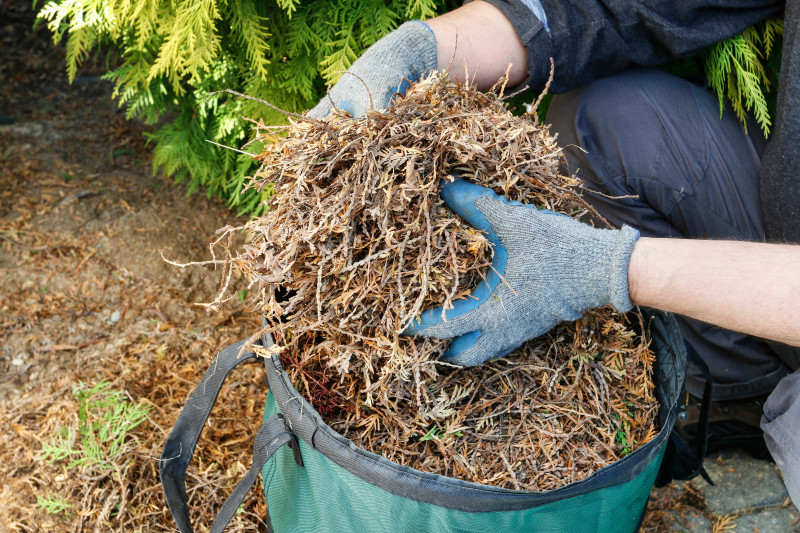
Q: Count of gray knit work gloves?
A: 2